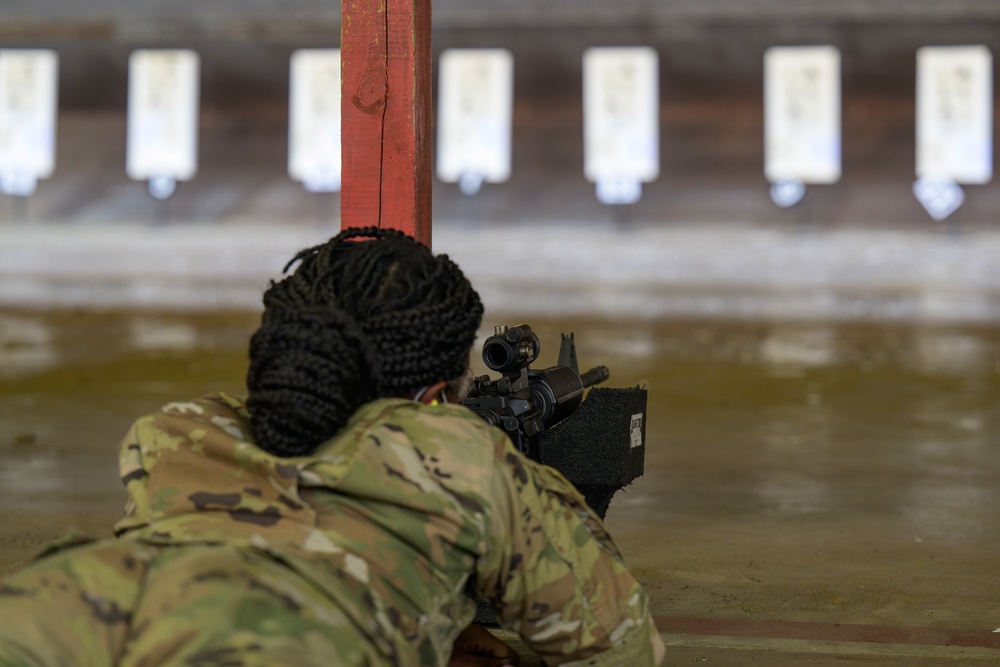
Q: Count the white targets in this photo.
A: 7